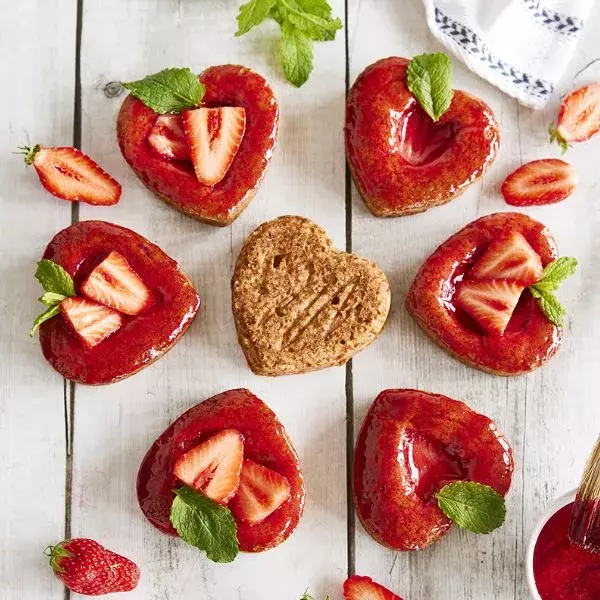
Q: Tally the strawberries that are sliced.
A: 12